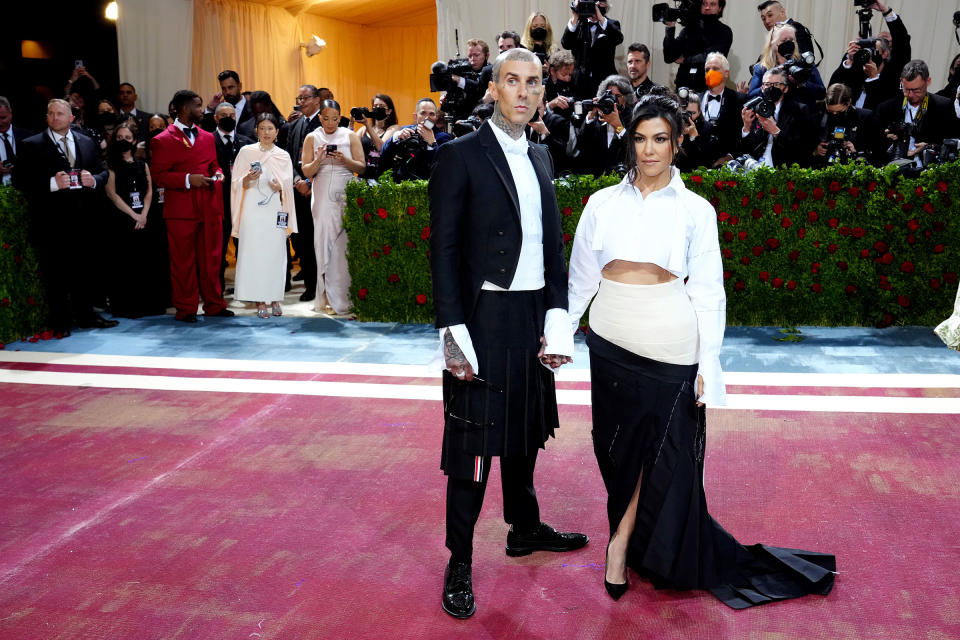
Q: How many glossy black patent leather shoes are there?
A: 2